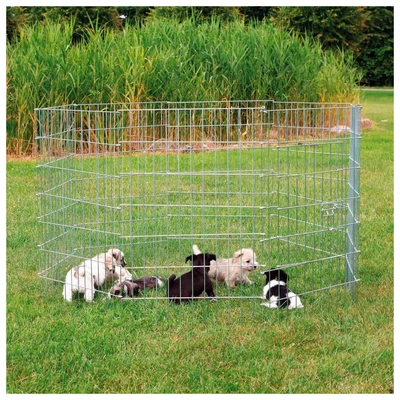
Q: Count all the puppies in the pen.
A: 6